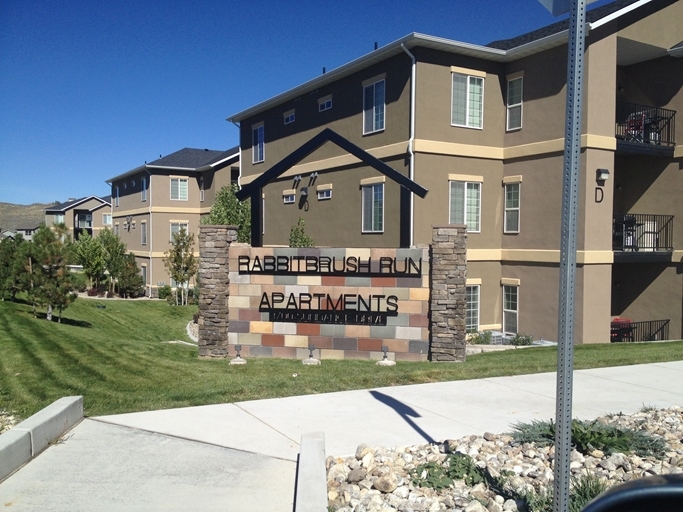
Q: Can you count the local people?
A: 0